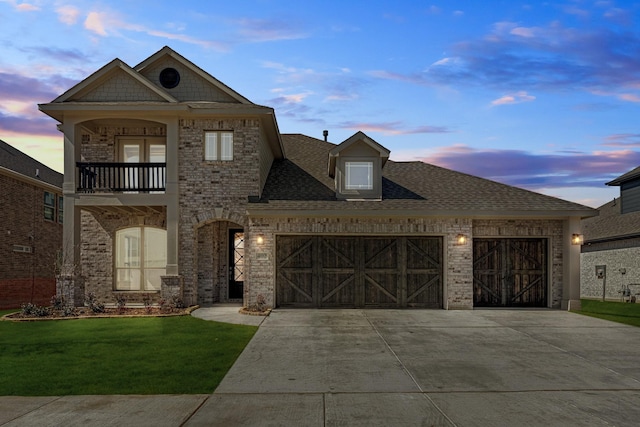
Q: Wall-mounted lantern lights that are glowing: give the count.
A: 3